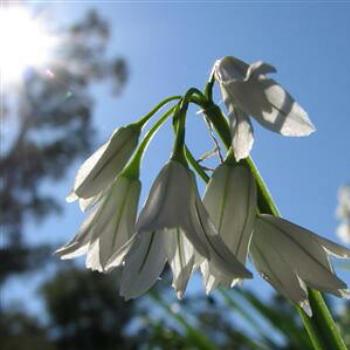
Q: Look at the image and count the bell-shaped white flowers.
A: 6